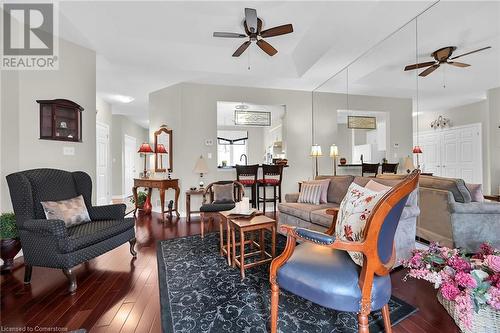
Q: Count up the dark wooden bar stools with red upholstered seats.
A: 2